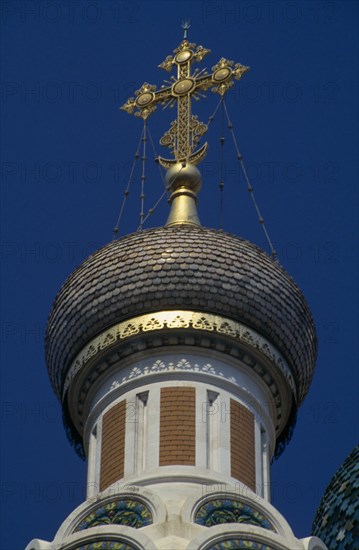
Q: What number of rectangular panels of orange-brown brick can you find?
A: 3